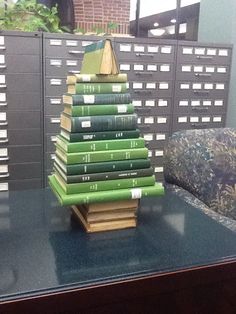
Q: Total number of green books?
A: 13